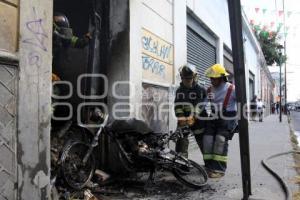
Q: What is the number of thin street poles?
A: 2